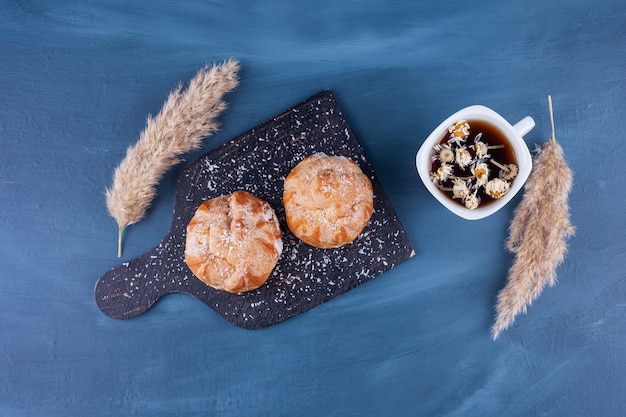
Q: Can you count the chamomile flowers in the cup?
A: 10